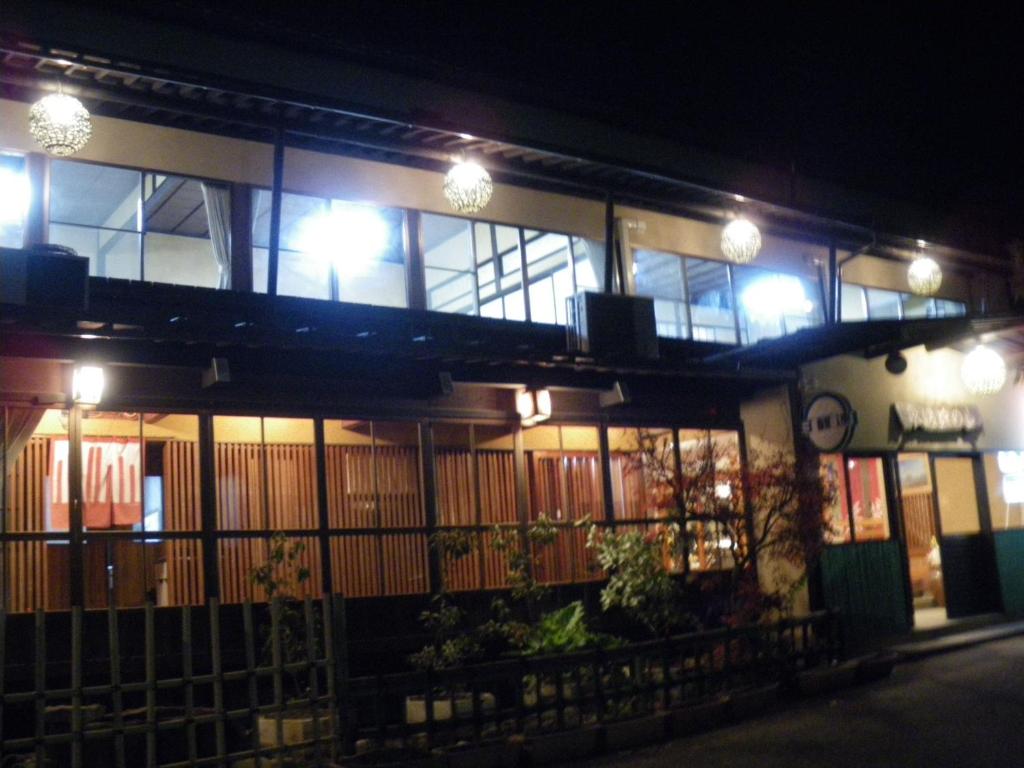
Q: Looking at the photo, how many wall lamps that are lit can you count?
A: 2